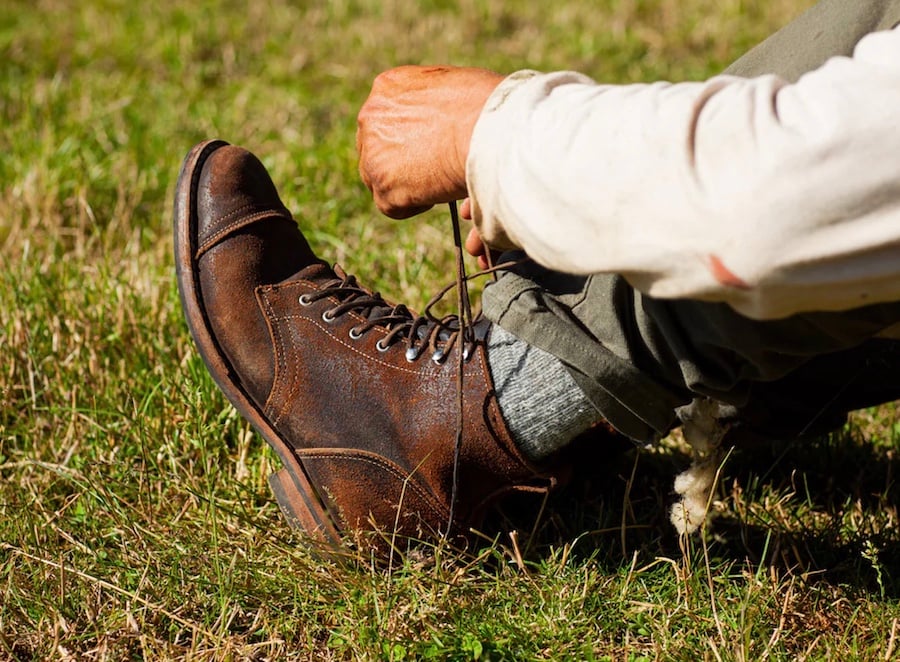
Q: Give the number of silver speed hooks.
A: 3